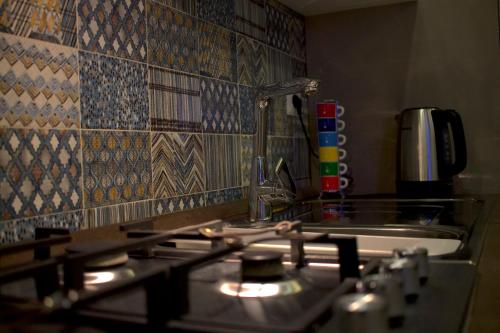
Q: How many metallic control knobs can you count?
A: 4